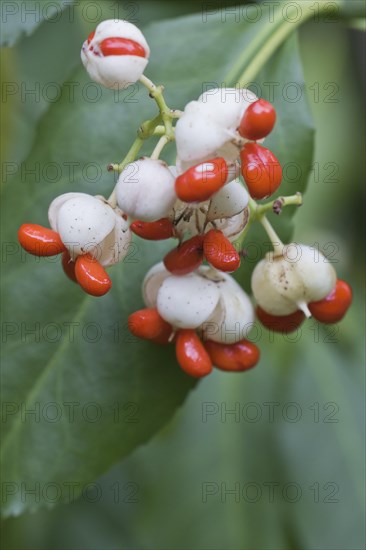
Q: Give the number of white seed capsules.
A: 7